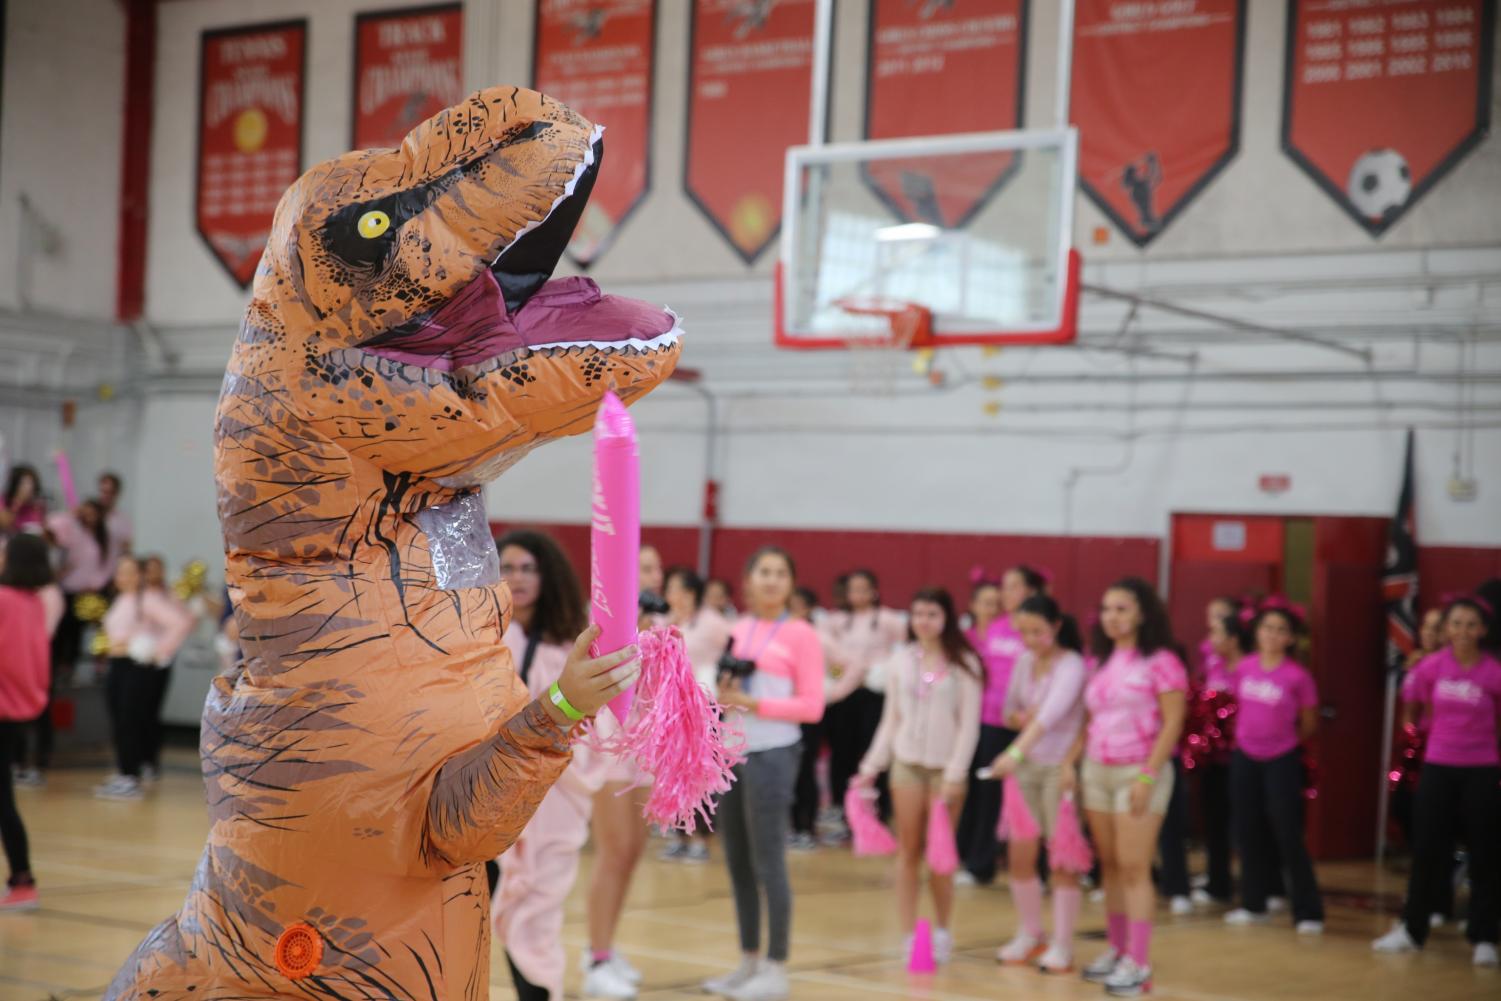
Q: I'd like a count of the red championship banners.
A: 7